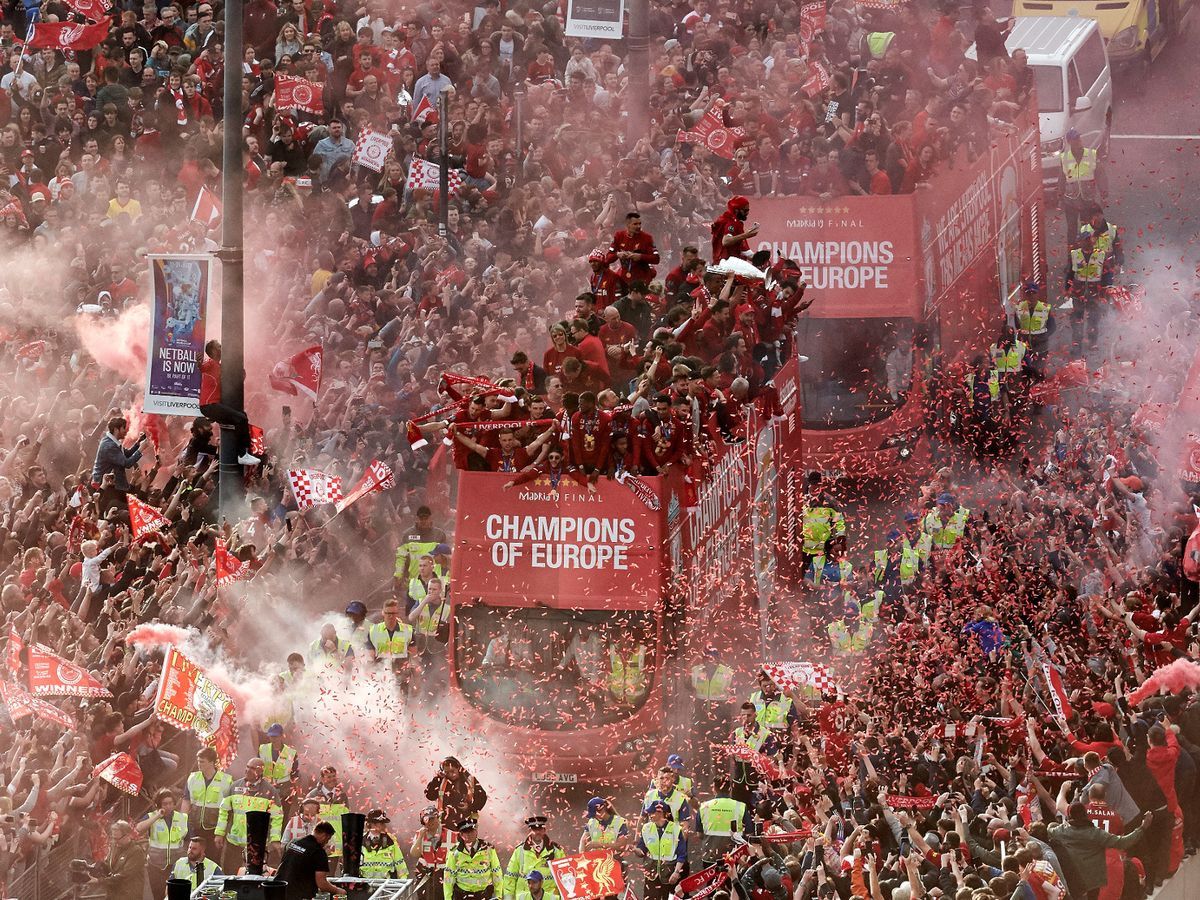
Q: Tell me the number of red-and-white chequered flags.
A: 4